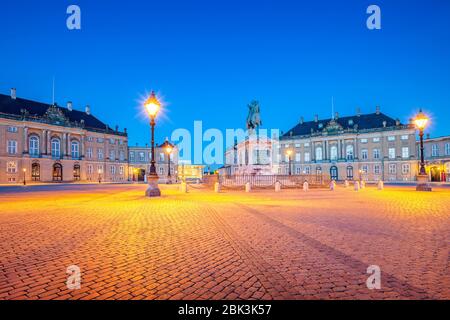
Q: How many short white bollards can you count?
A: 10